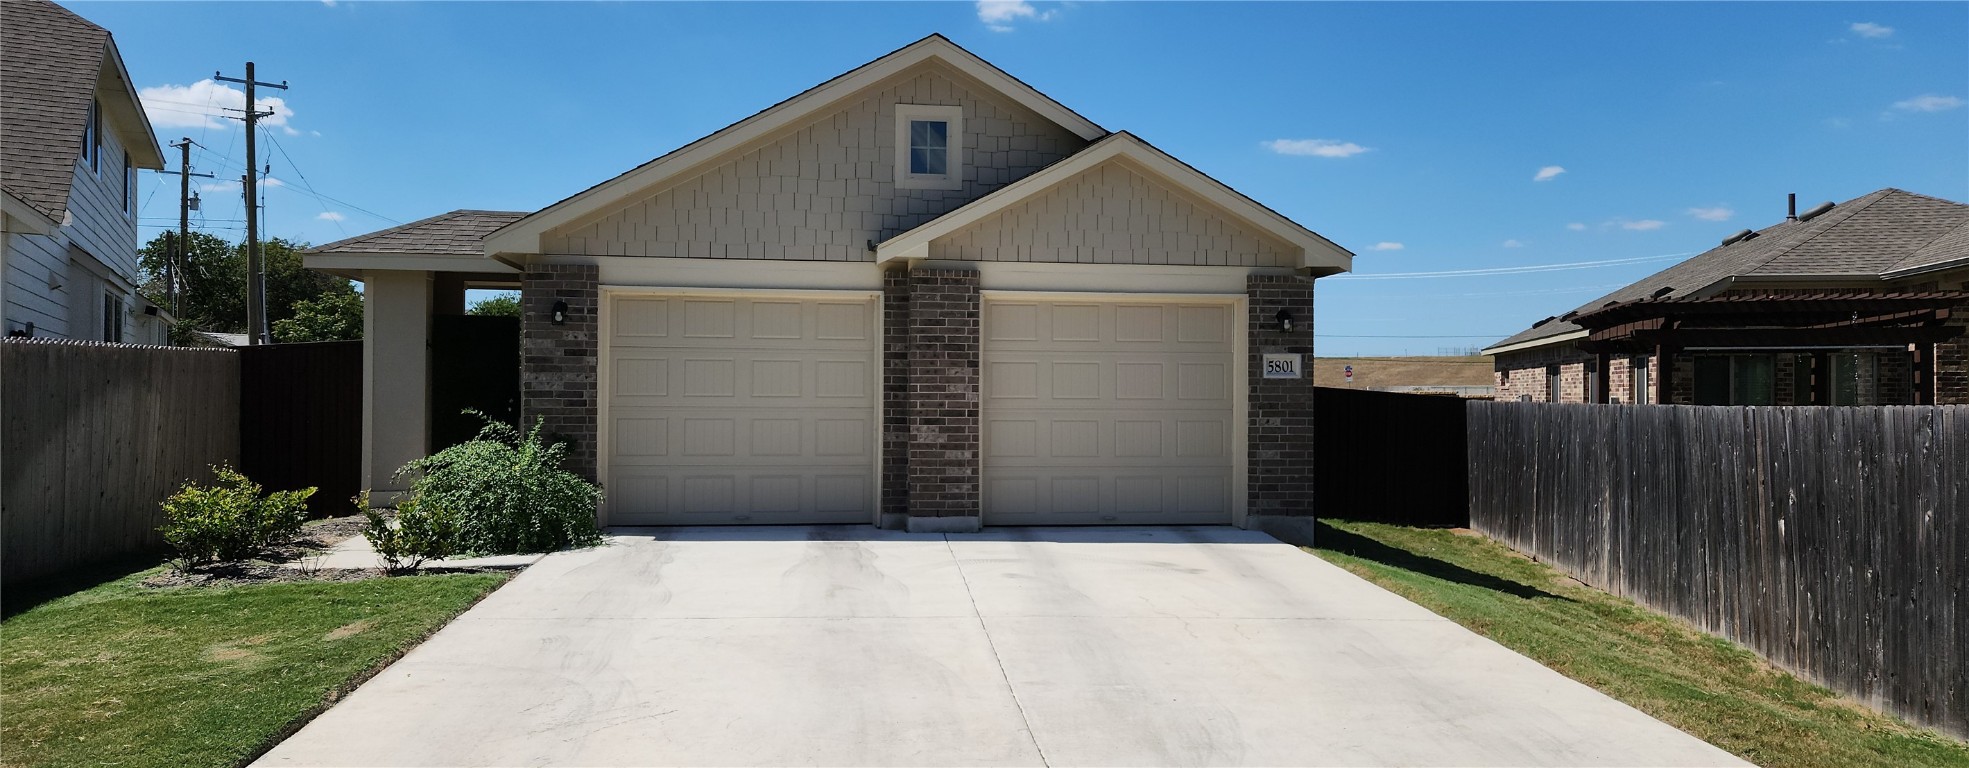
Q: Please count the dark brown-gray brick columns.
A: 3